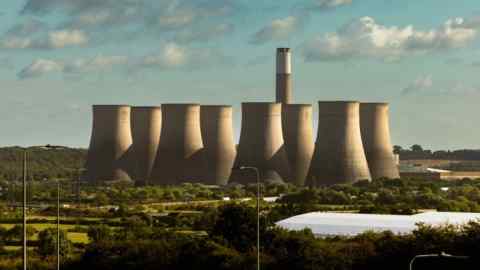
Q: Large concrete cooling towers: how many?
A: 8